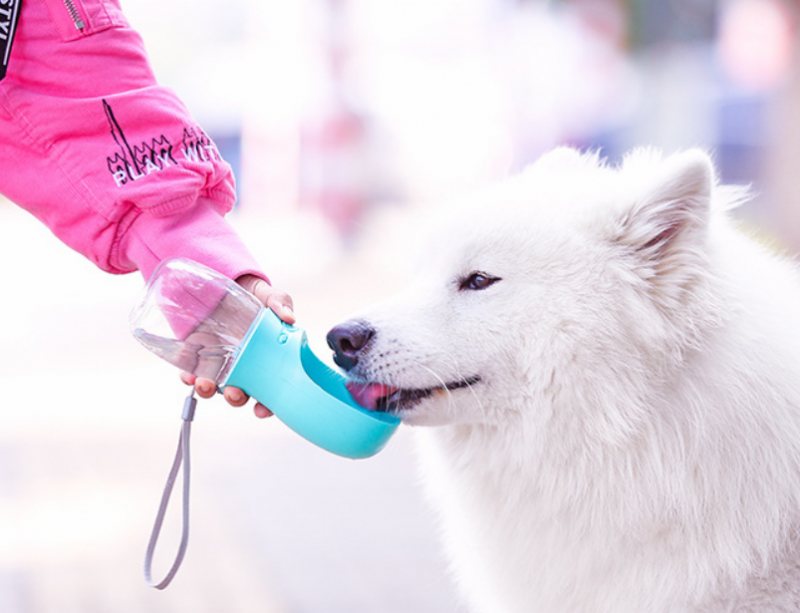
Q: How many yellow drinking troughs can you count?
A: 0